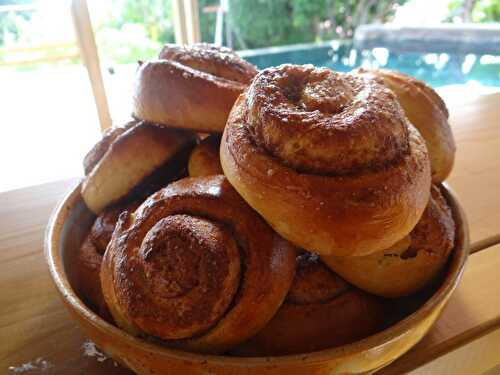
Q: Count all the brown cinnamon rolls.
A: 9